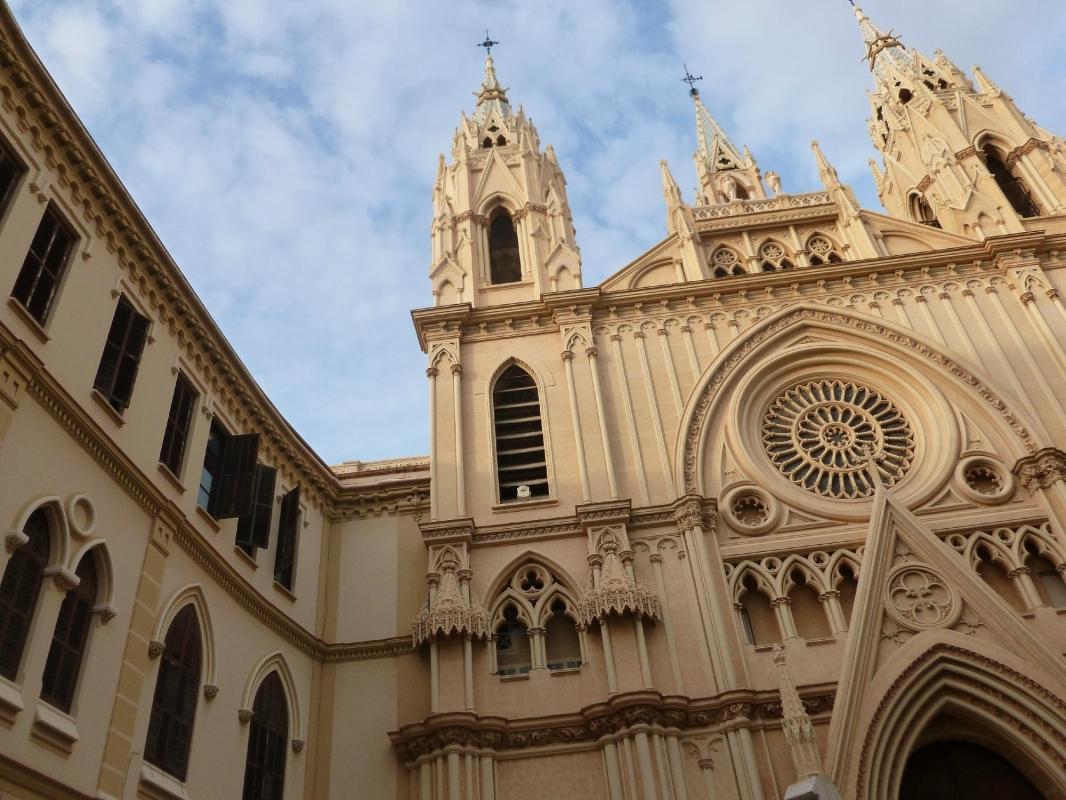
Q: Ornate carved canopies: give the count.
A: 2